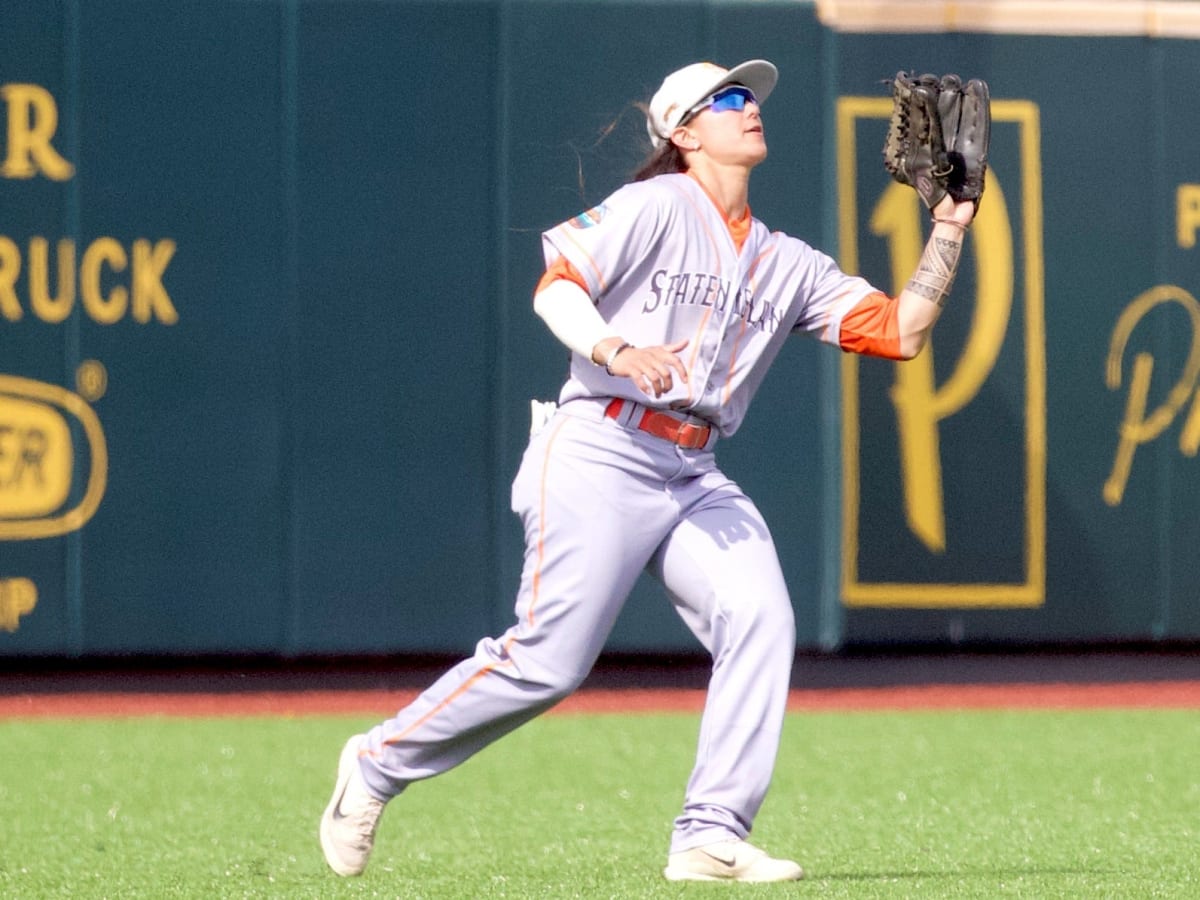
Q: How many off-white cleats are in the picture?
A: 2